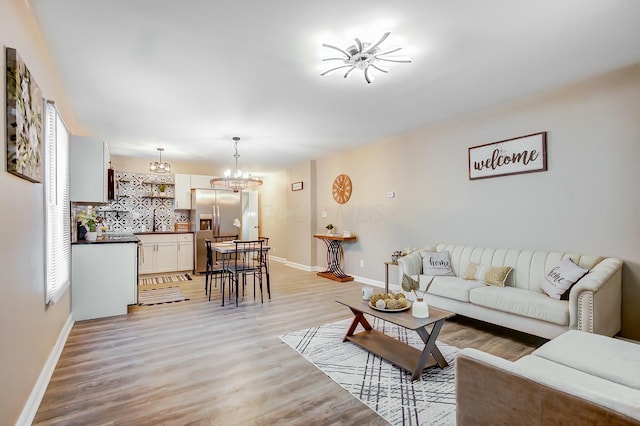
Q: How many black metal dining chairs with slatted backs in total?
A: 4